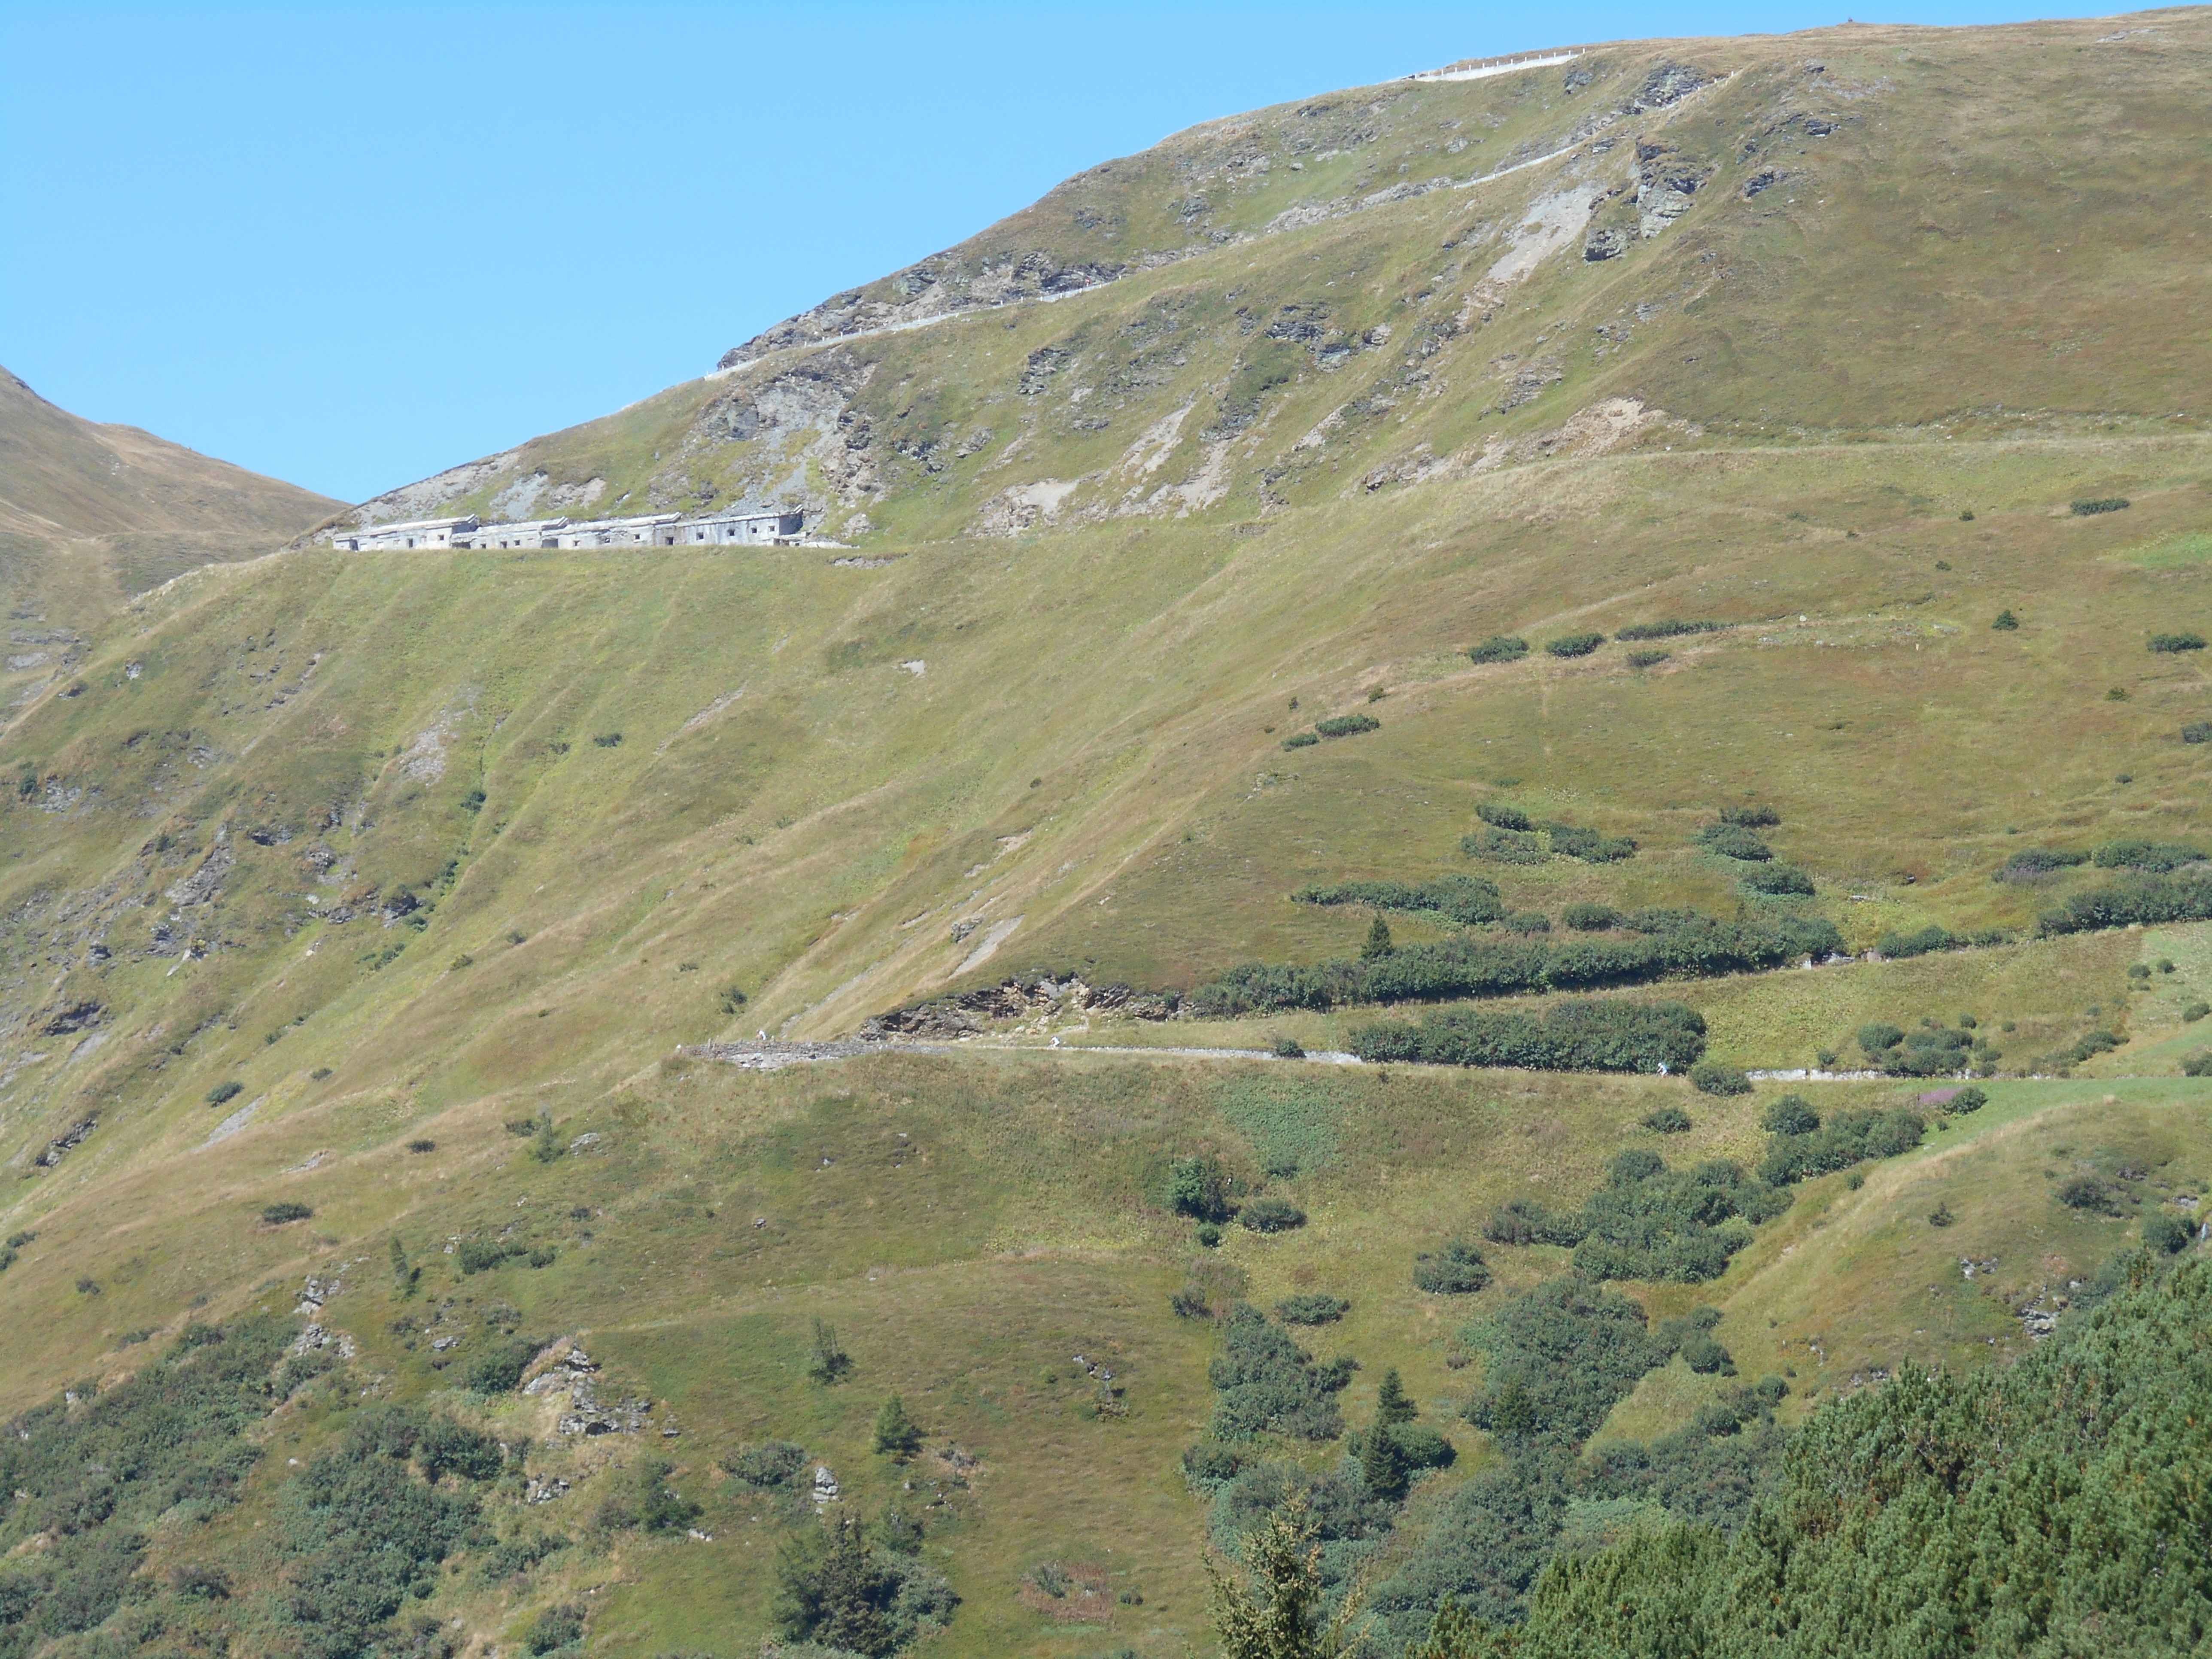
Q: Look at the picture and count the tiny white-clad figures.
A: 3